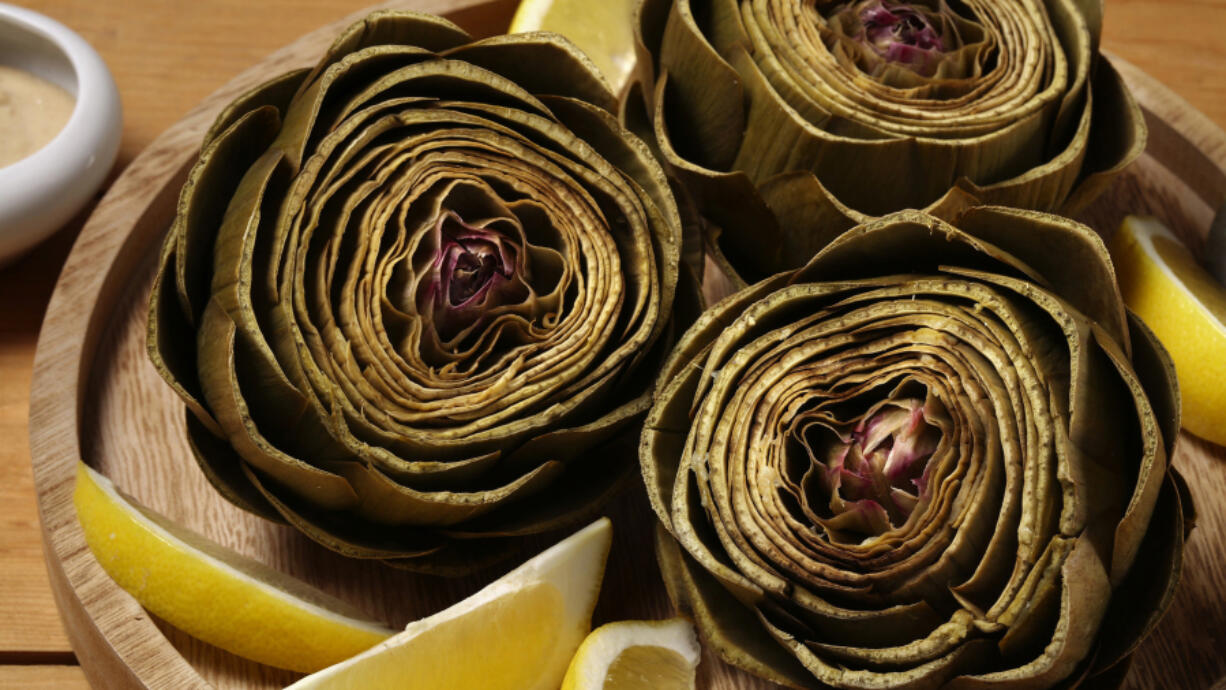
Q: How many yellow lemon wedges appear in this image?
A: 5